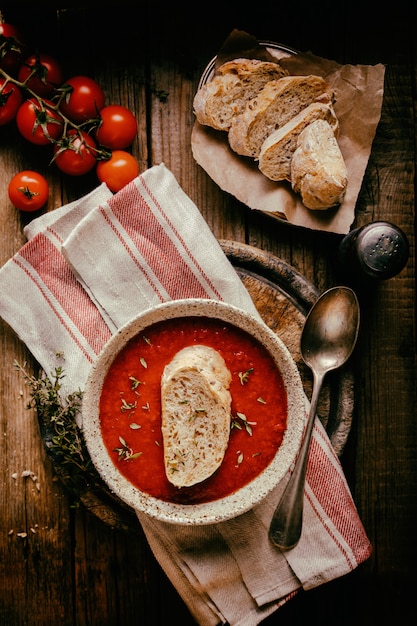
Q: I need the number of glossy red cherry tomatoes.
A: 9